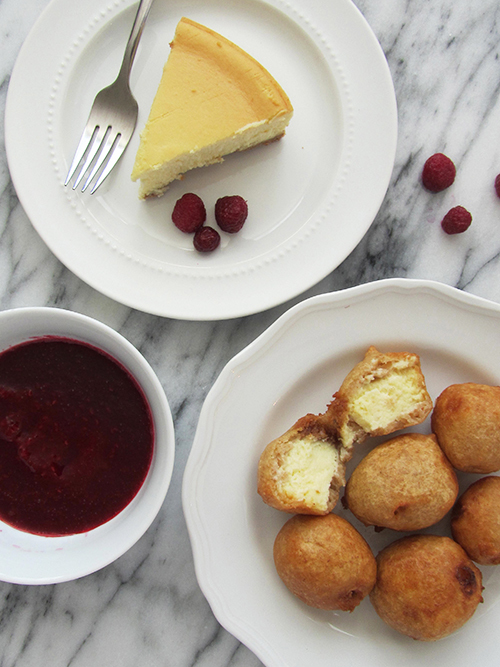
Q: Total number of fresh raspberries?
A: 6